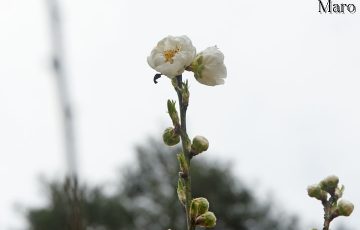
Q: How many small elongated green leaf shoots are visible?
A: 4